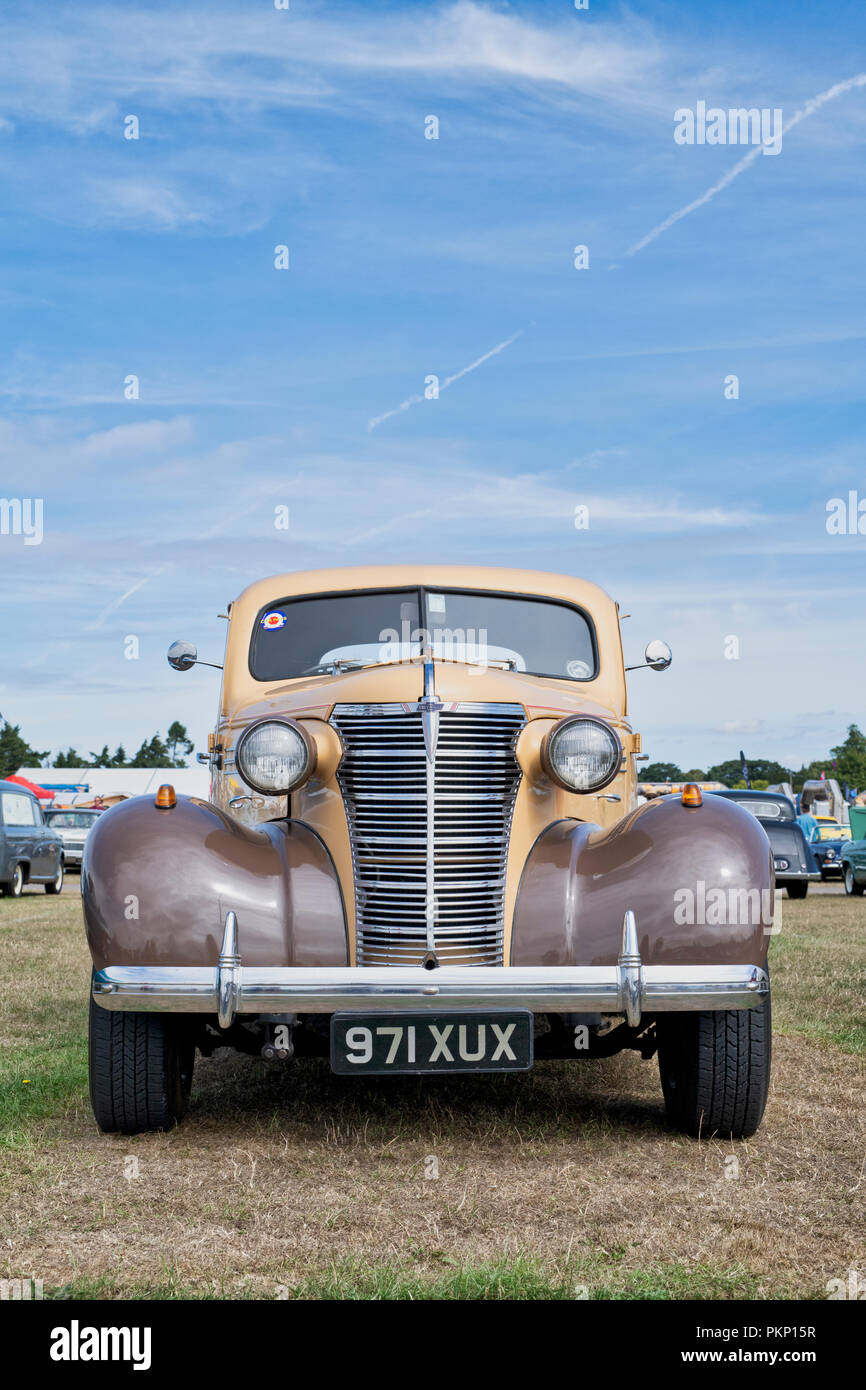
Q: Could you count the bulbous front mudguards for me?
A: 2